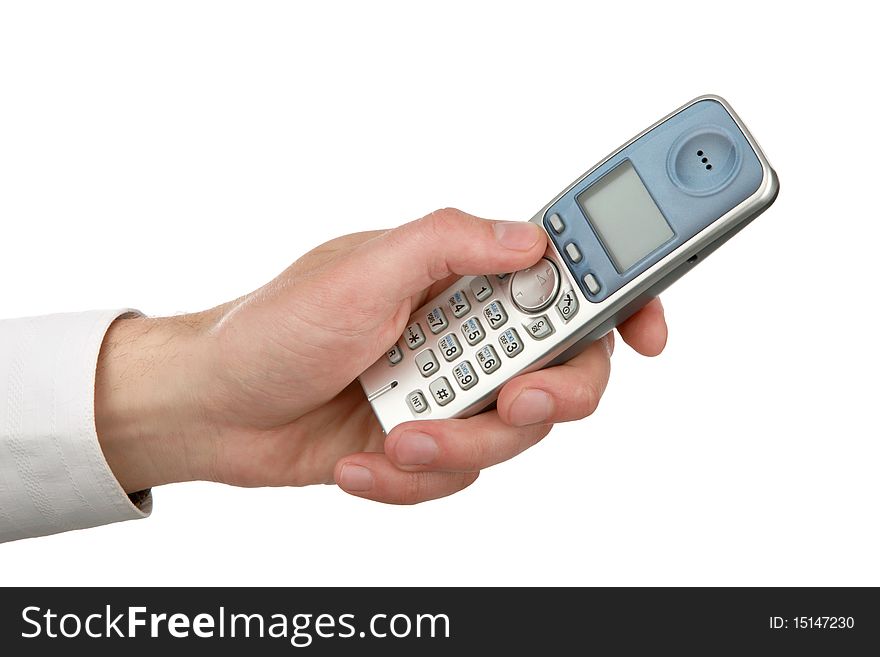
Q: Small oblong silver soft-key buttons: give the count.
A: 3